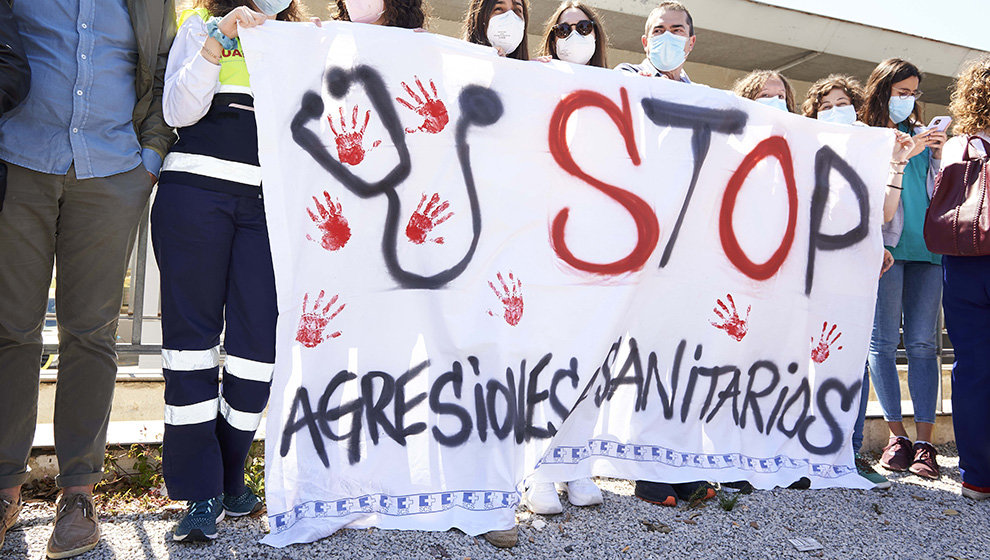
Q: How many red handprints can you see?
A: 8